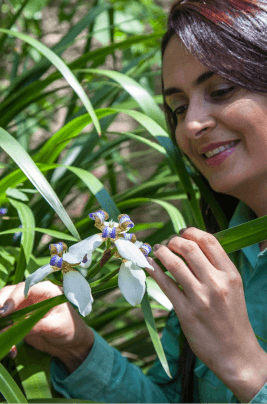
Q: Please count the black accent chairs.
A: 0